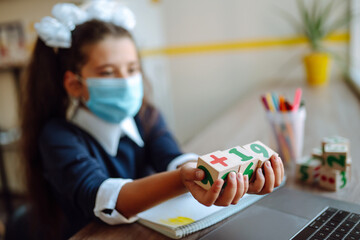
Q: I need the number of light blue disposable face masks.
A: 1